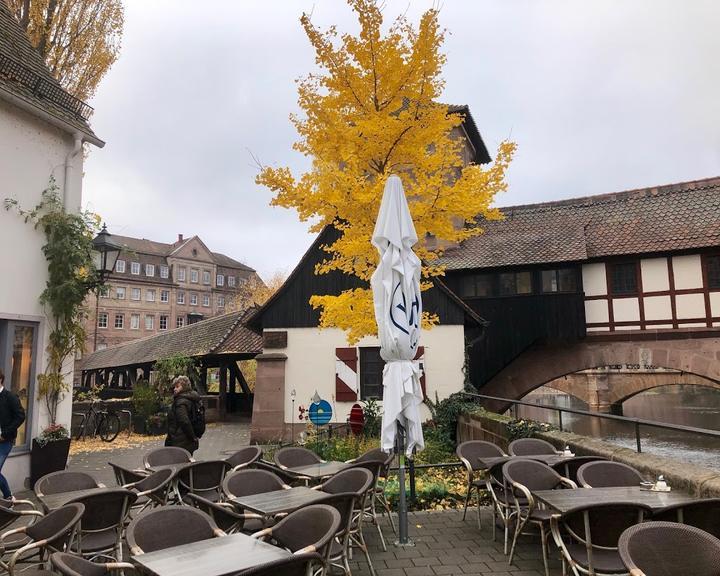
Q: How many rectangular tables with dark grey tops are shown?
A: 7